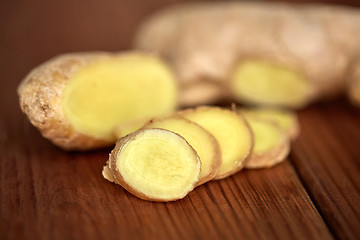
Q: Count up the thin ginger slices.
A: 5